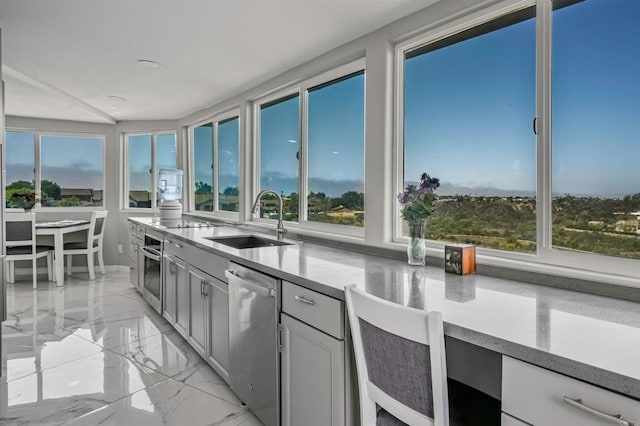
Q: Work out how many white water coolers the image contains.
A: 1